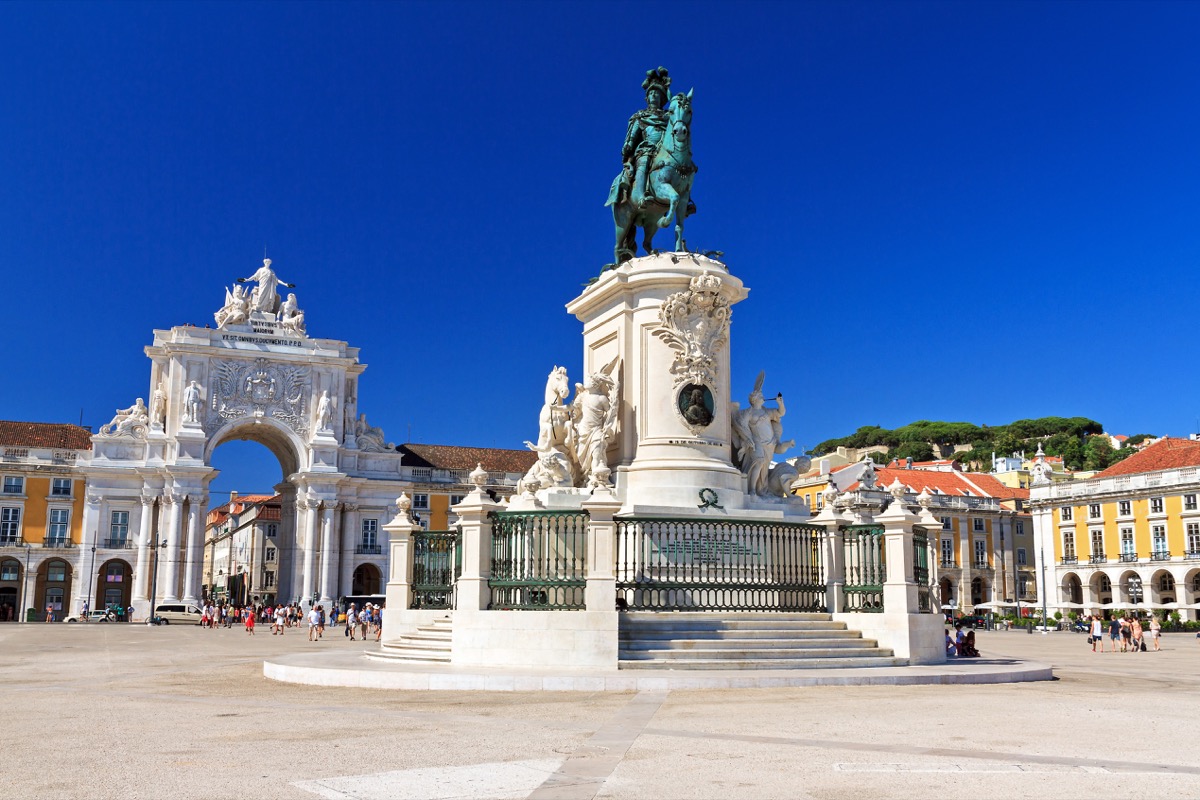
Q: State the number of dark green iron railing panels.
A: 5